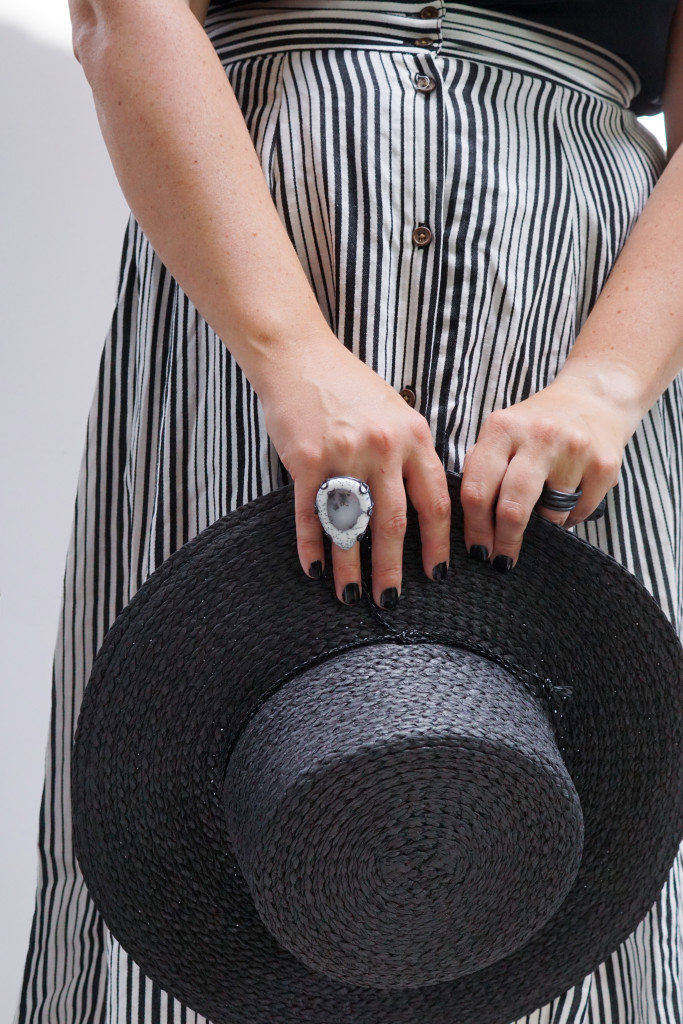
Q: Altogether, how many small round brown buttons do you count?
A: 5